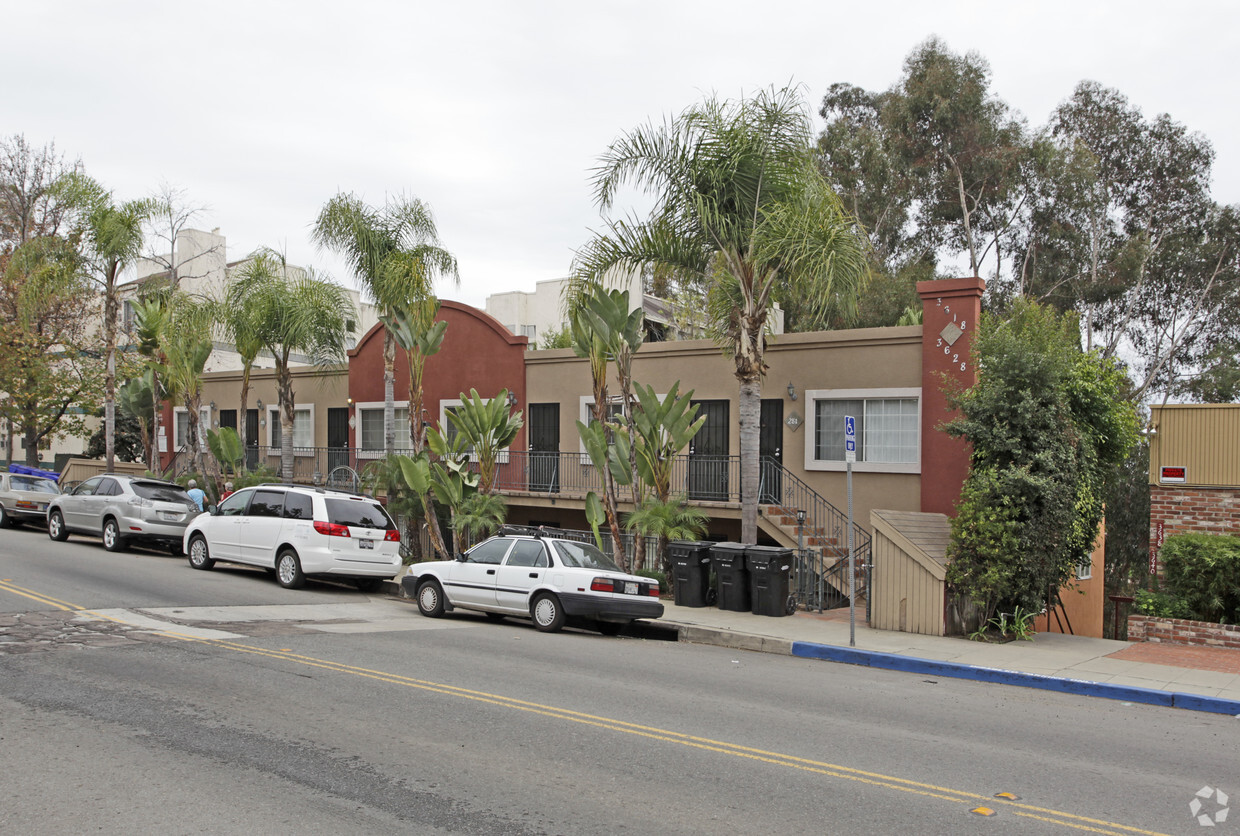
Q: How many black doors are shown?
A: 6